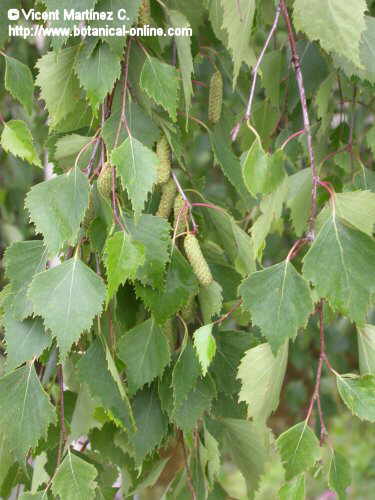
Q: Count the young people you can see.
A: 0